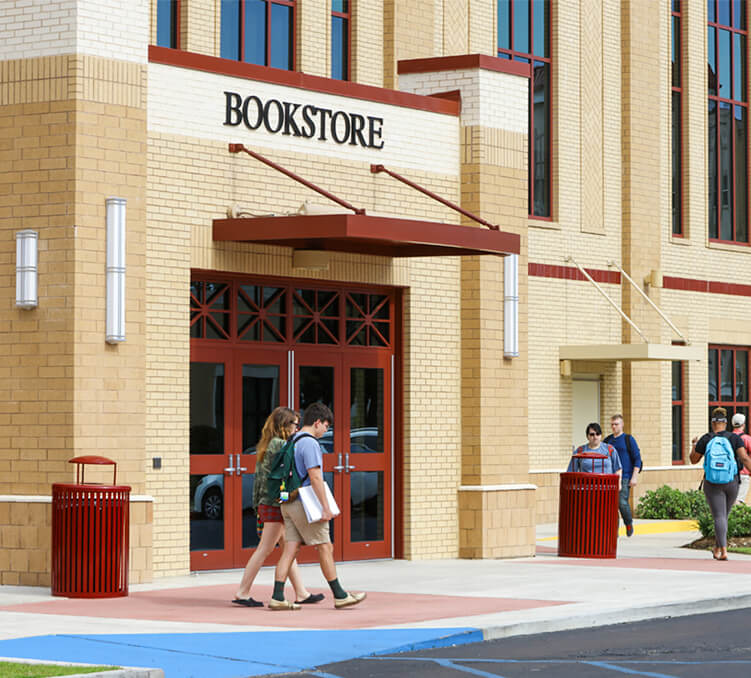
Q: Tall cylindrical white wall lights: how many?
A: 3